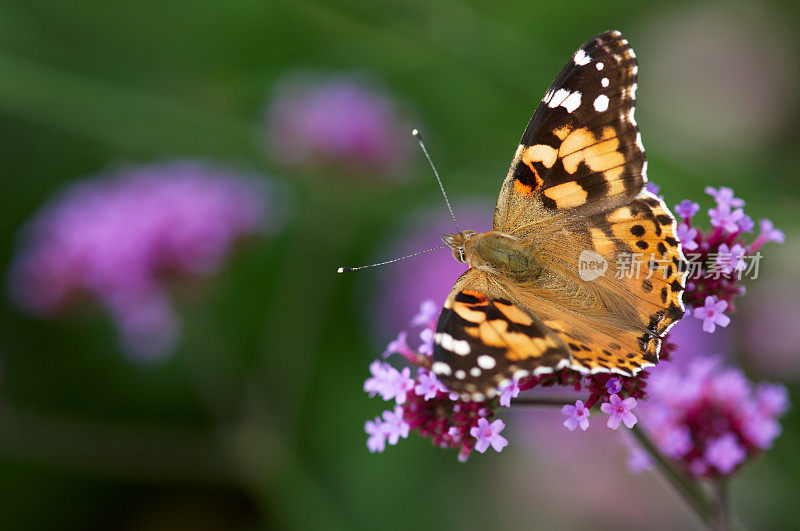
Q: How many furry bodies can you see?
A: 1